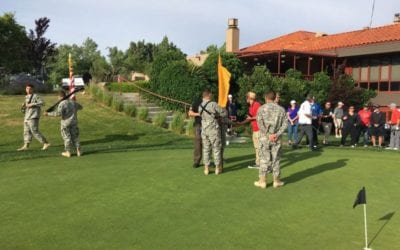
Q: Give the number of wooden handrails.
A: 1